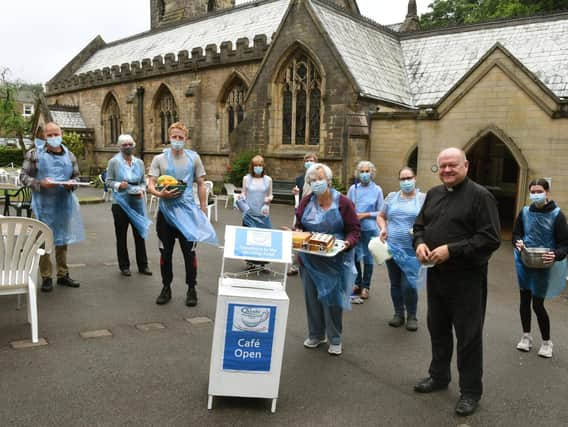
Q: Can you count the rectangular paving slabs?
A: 4